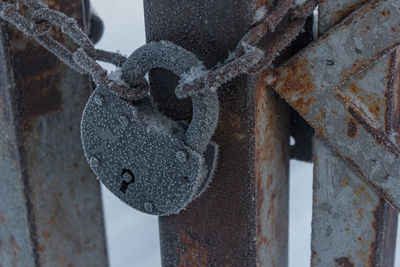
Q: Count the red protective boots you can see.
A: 0